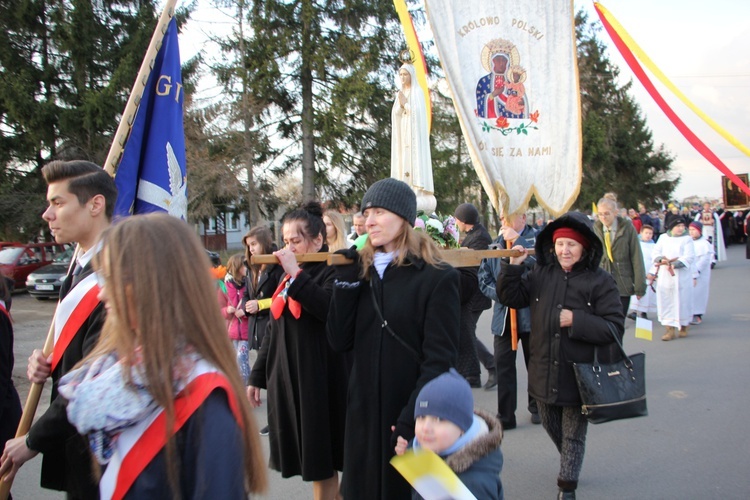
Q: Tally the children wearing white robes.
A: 3